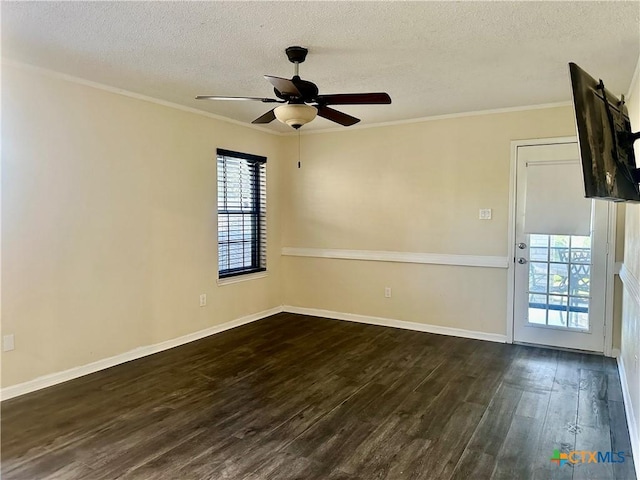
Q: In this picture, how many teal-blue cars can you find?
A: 0